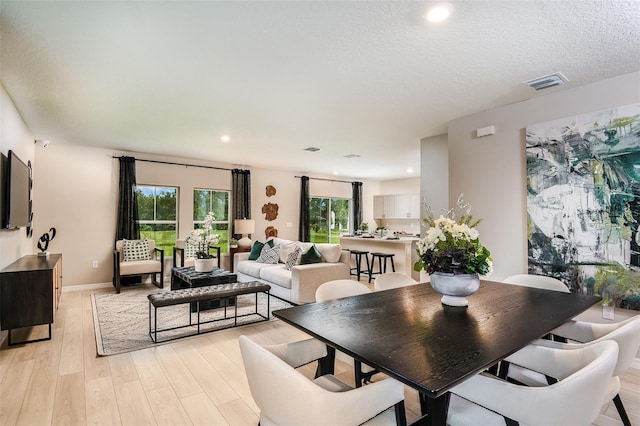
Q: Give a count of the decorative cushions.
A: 6